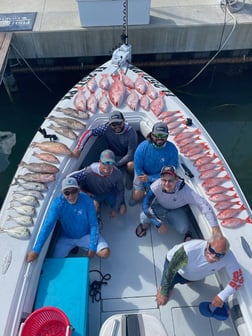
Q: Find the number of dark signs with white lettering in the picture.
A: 1